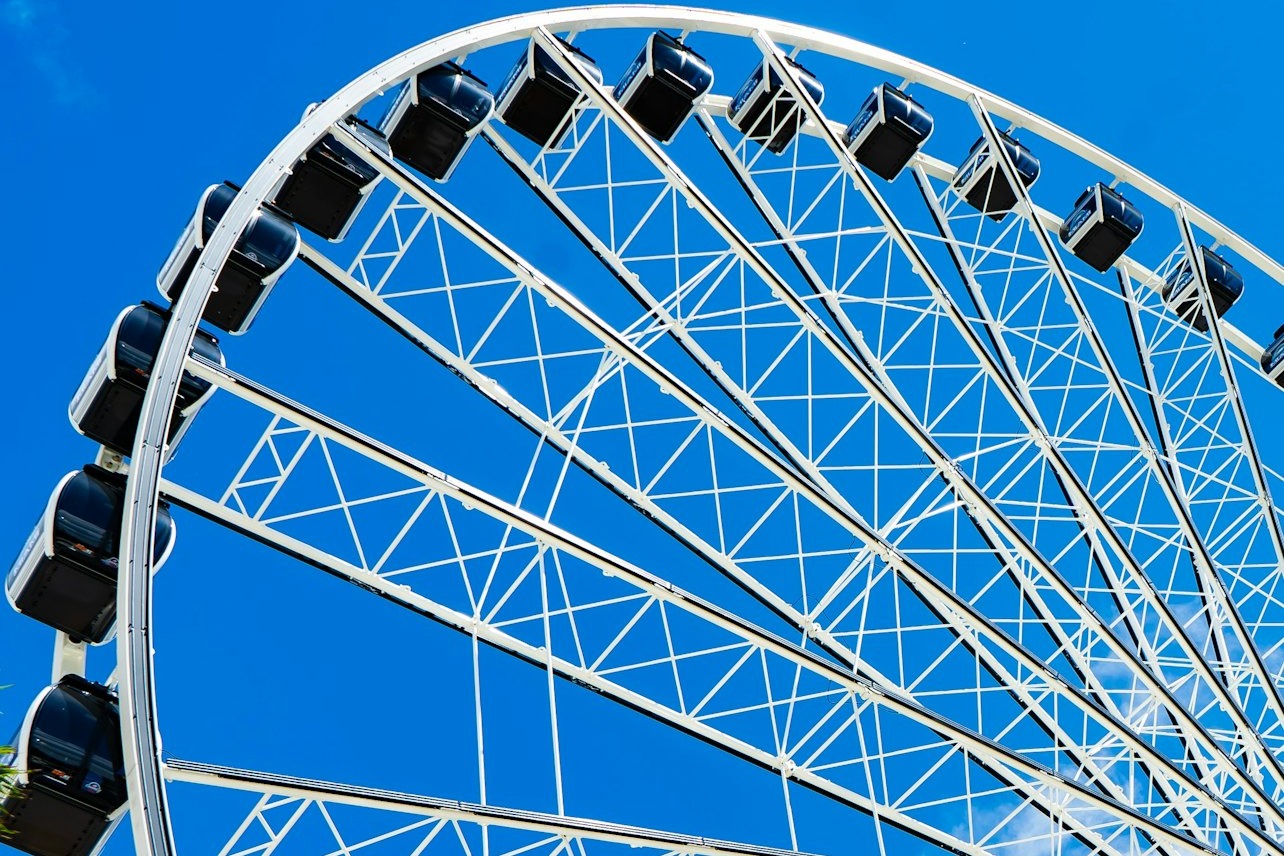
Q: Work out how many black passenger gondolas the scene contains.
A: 14